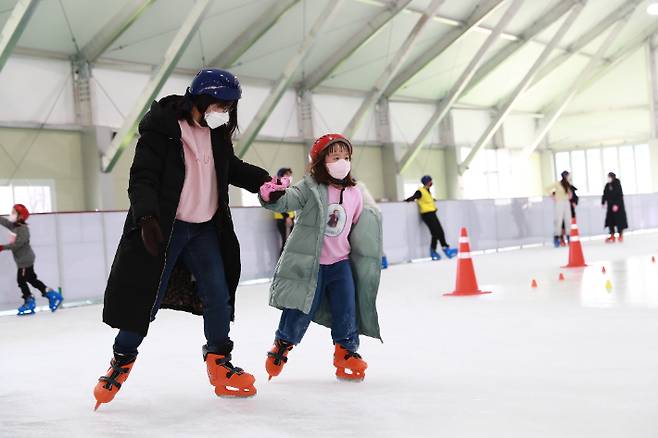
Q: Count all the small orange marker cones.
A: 4